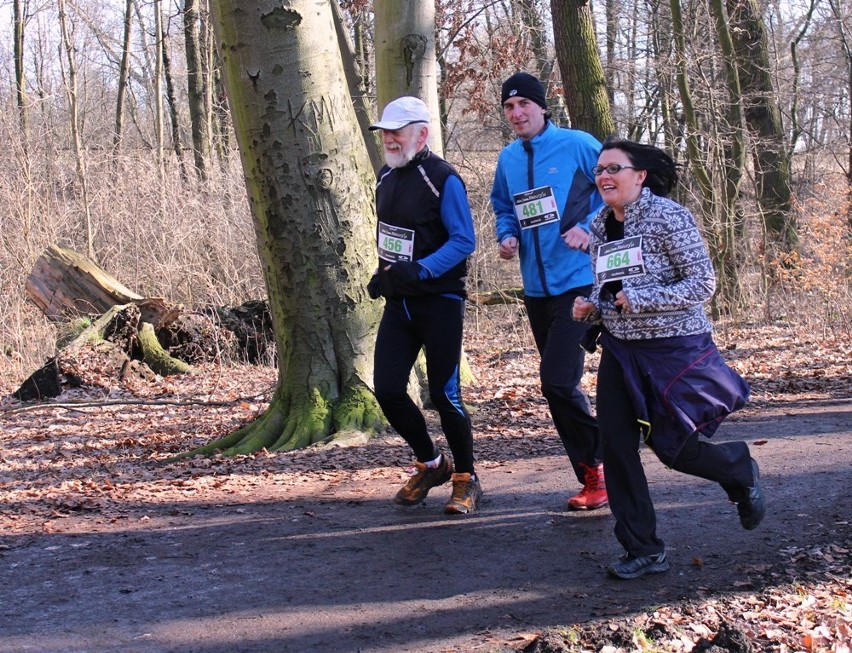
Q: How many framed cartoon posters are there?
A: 0